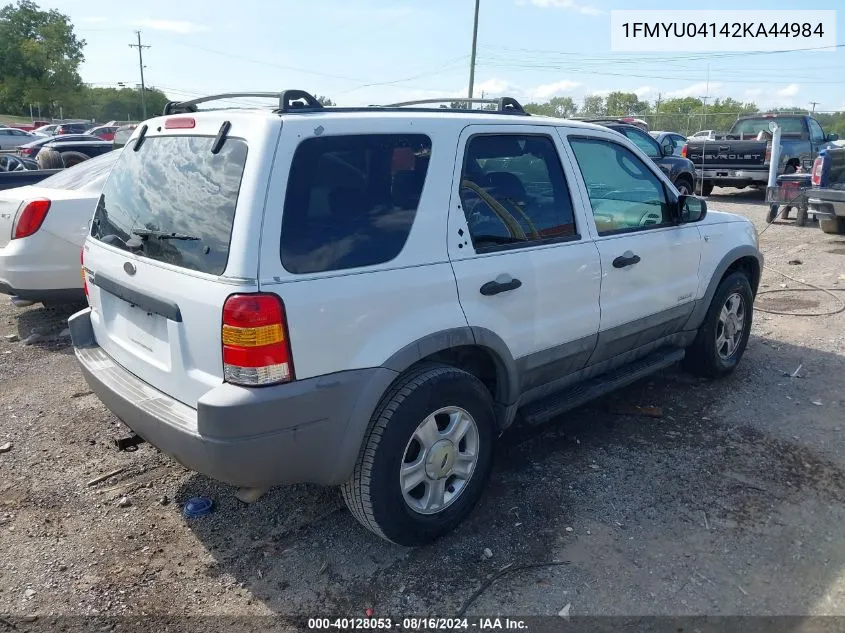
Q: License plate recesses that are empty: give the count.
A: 1